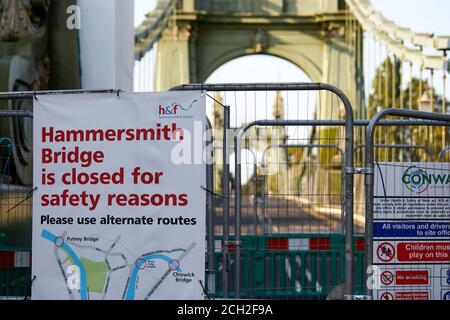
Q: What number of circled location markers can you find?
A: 3